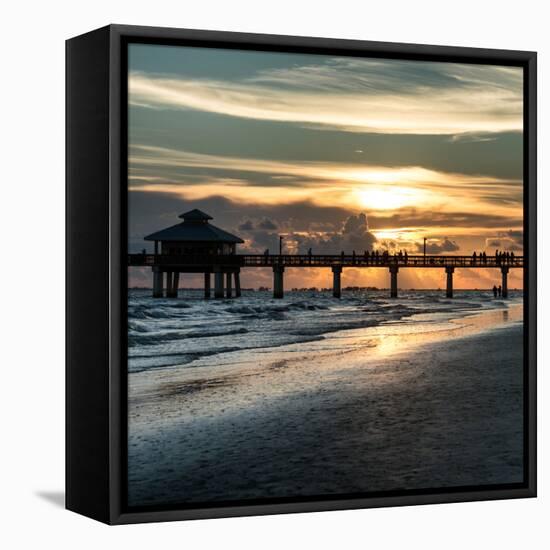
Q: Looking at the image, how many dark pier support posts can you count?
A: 12